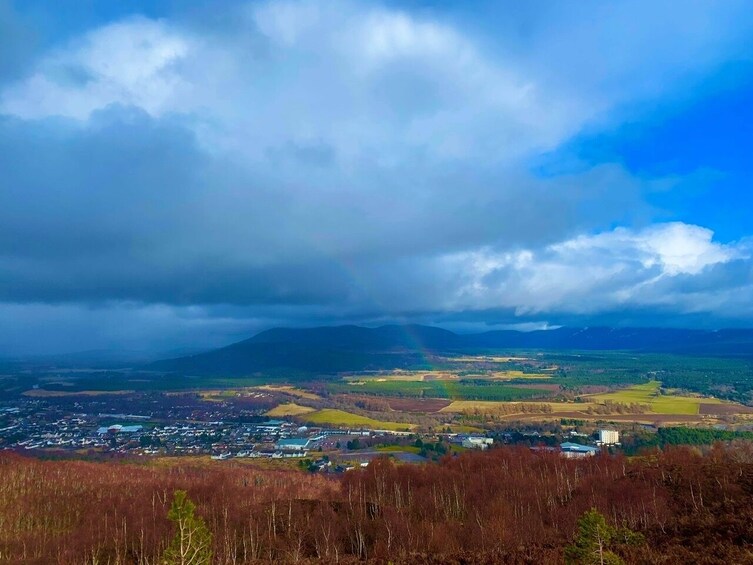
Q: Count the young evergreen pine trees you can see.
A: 2